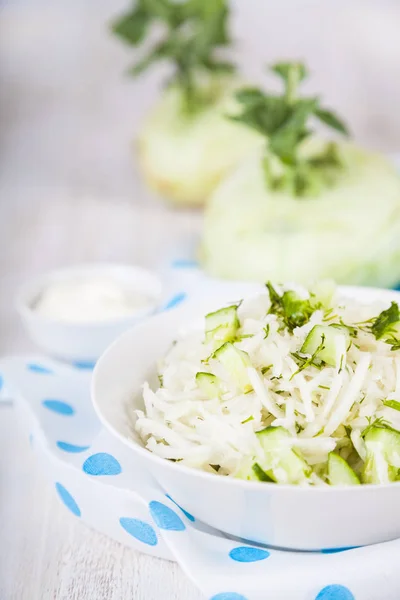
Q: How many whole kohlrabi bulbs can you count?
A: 2